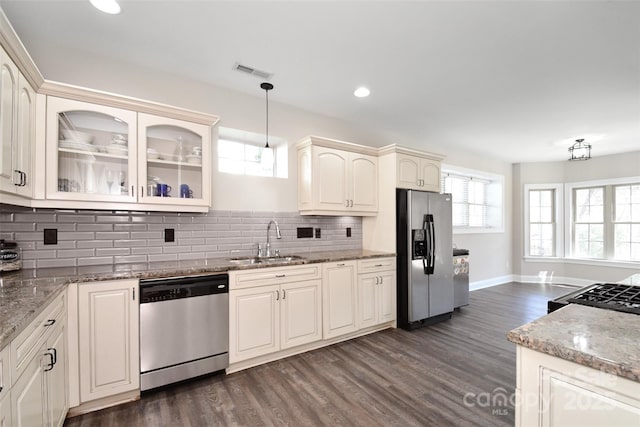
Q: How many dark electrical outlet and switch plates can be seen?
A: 5